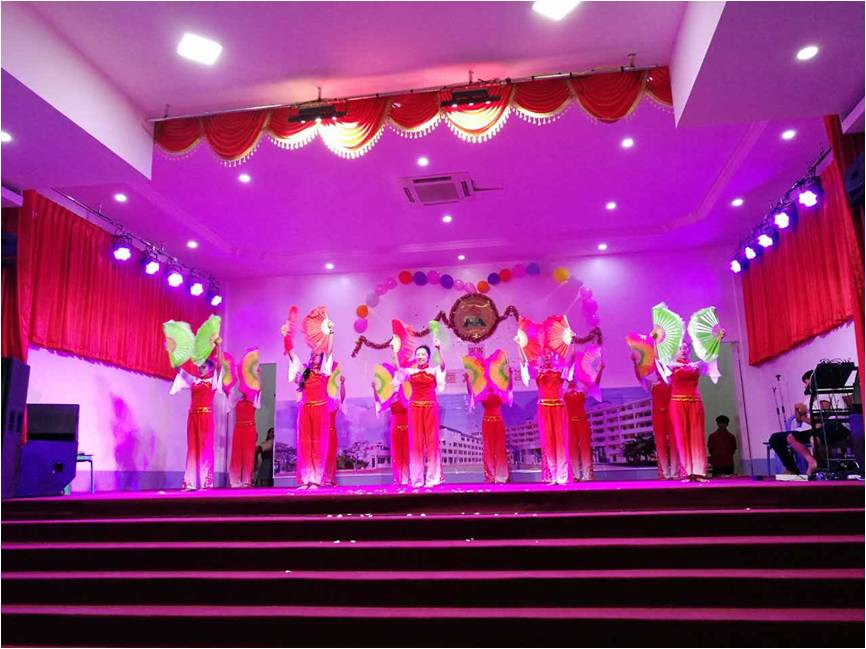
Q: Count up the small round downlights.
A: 14